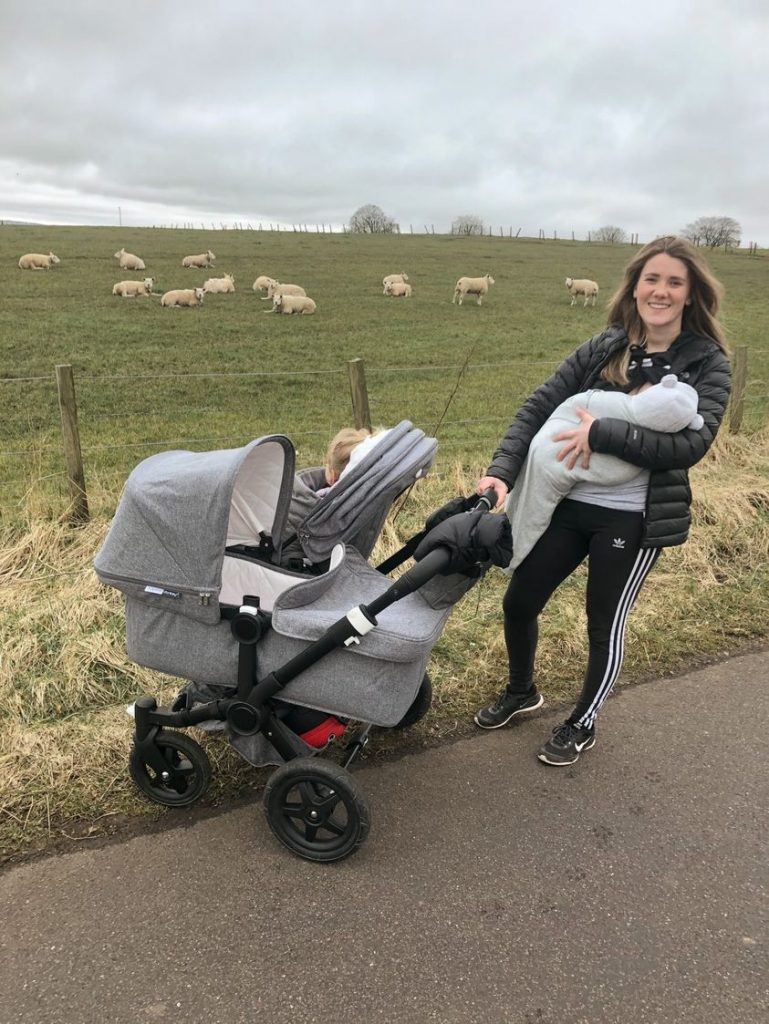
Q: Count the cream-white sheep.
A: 13